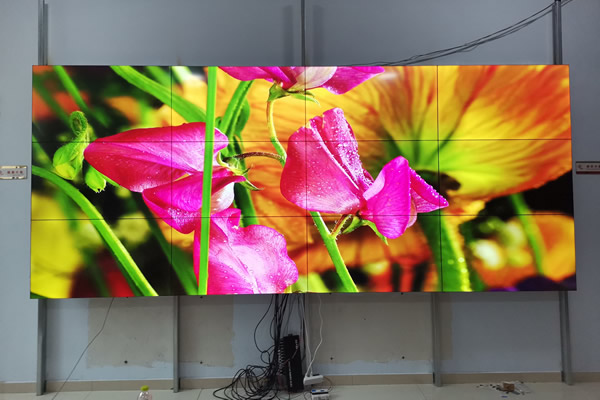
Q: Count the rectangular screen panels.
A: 12